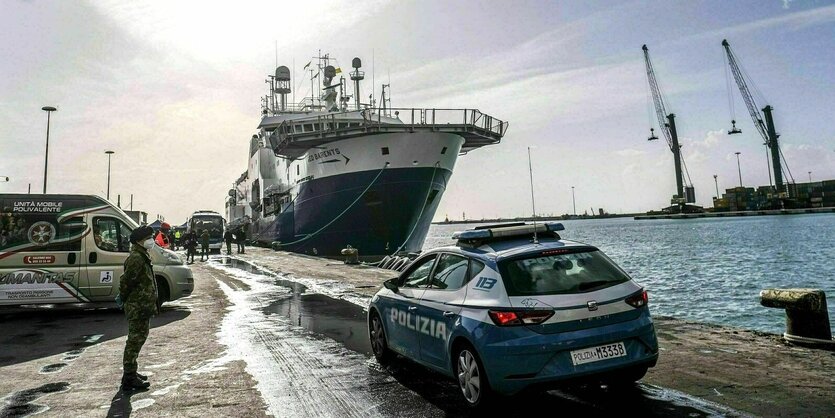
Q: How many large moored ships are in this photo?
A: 1